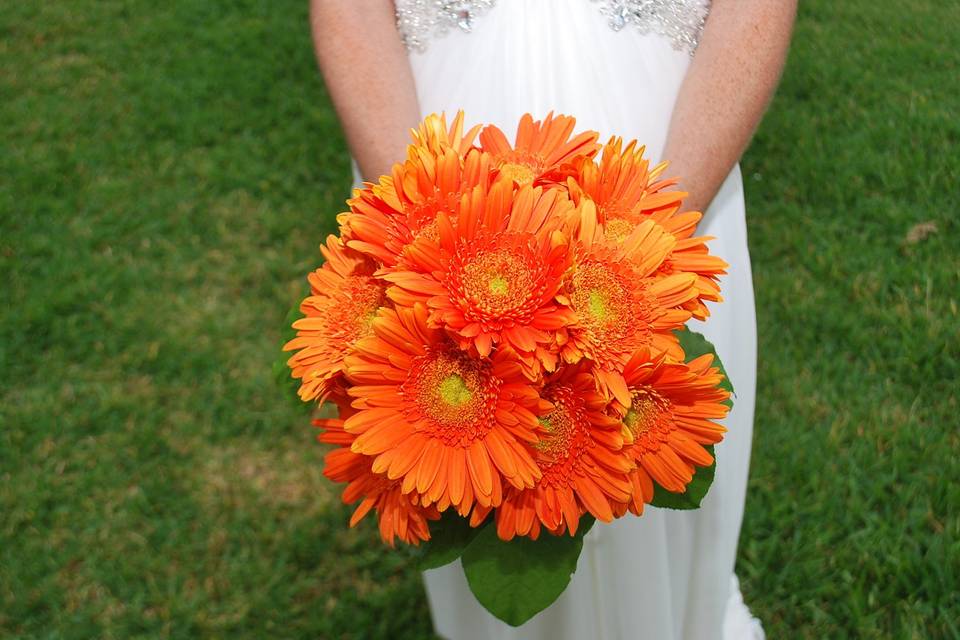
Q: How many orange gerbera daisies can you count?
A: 11